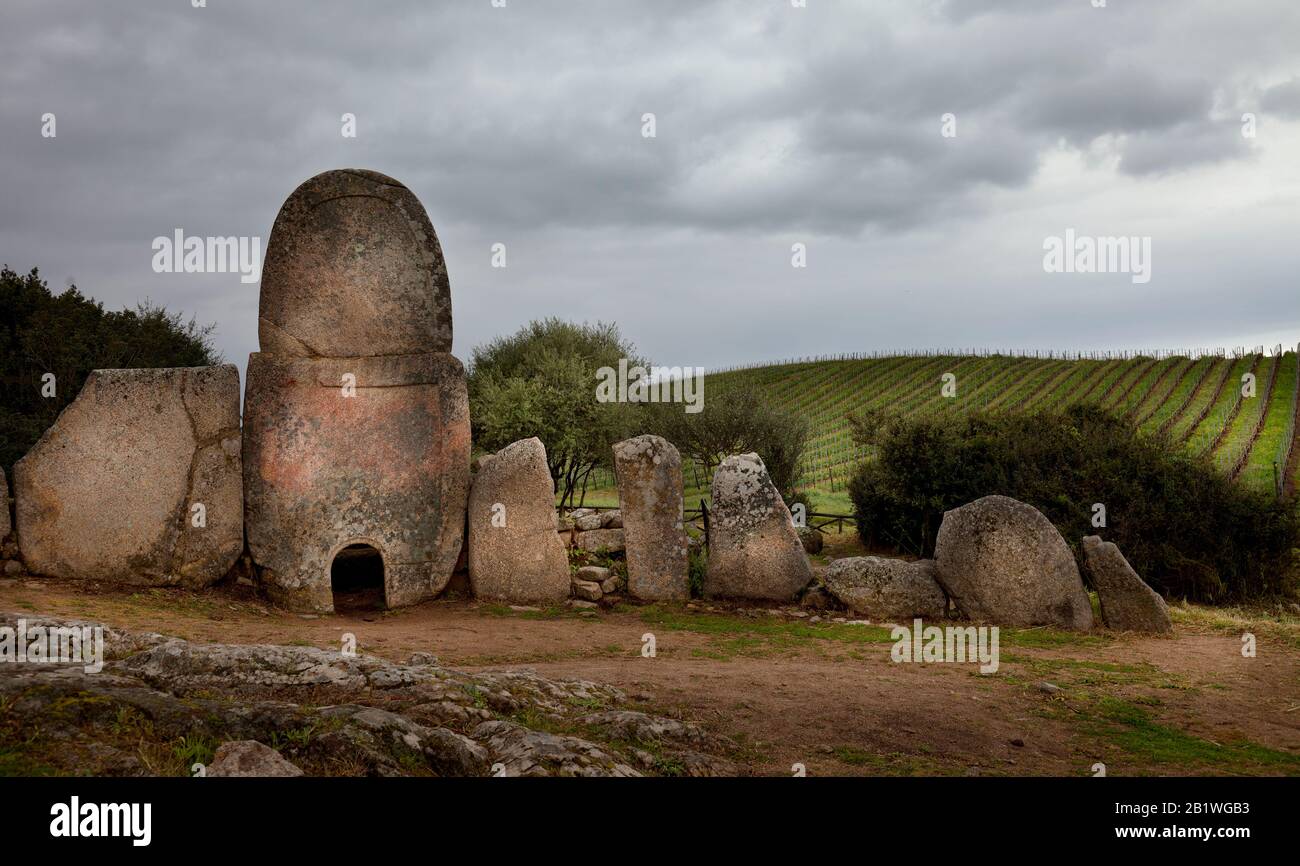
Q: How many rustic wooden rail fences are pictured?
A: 1